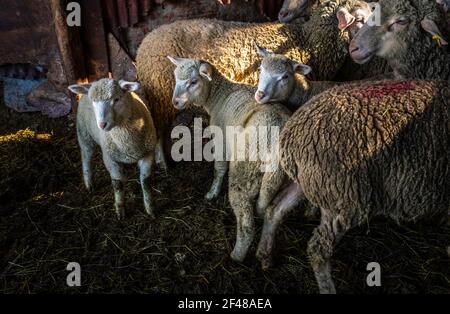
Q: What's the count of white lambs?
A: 3